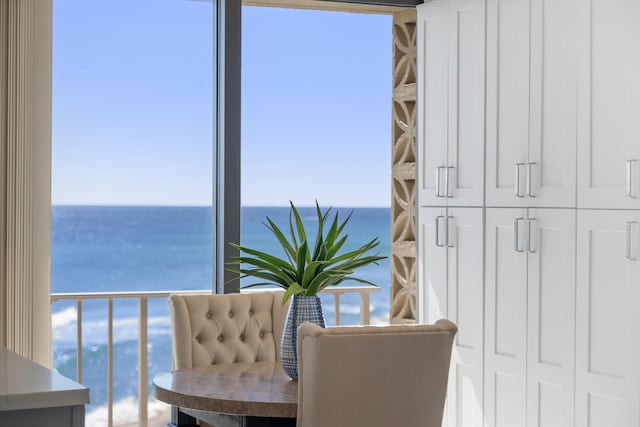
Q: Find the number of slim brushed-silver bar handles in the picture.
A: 10